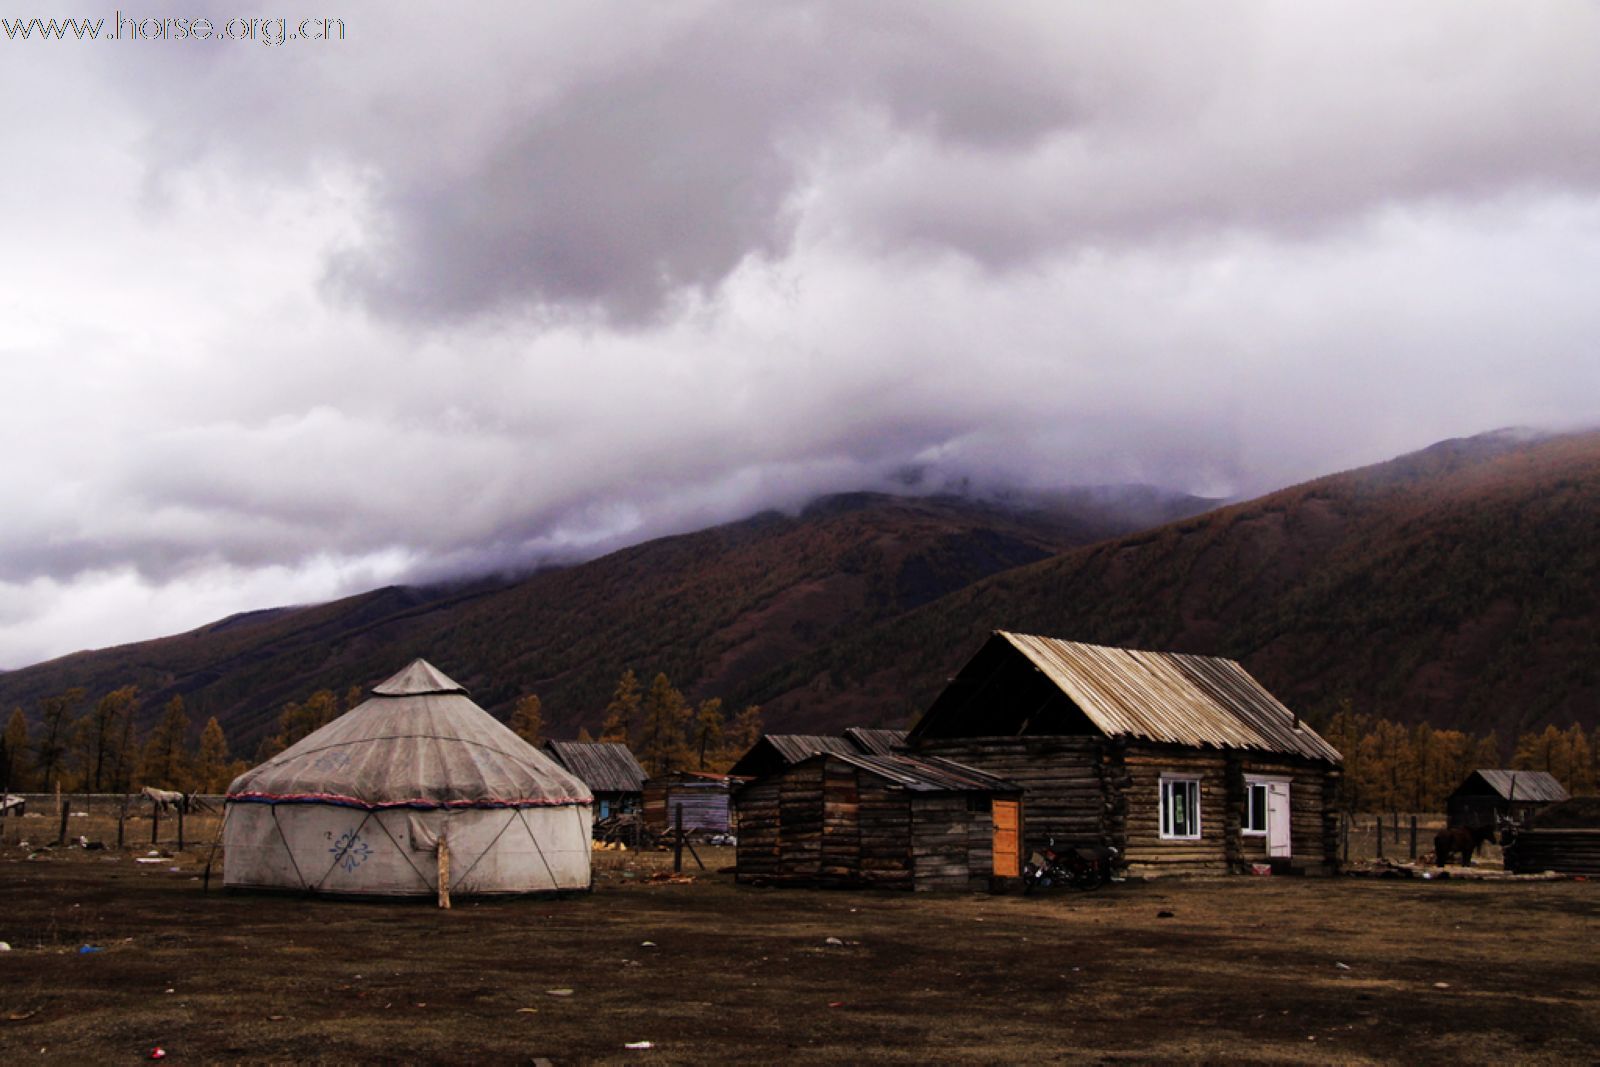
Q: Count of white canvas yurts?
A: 1